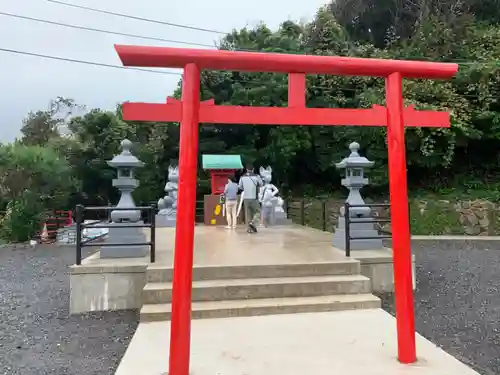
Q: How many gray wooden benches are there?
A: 0